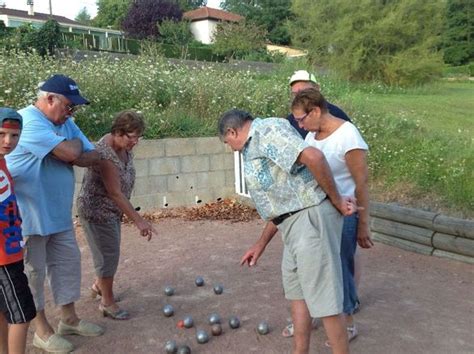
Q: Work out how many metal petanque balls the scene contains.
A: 12